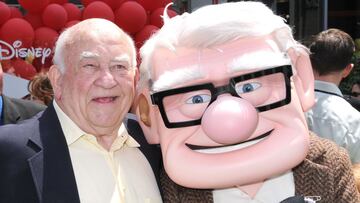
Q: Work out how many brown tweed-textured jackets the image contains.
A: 1